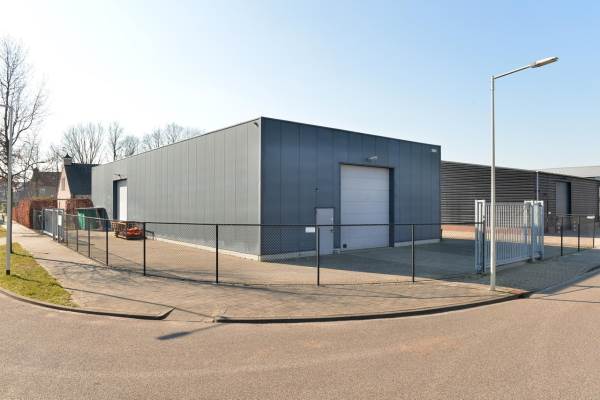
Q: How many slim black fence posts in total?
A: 12